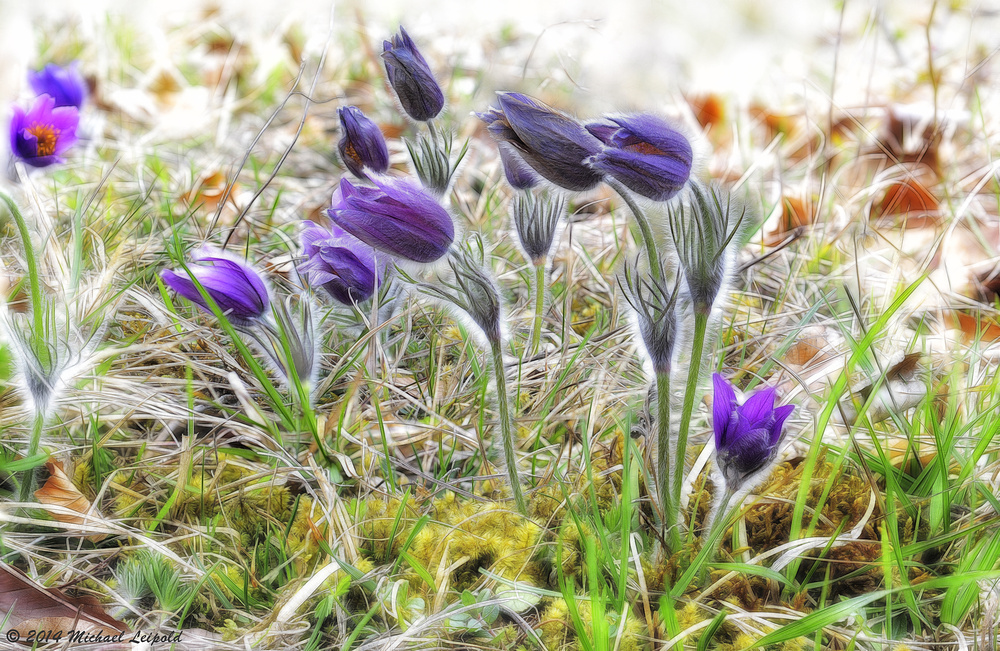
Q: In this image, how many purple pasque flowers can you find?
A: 11